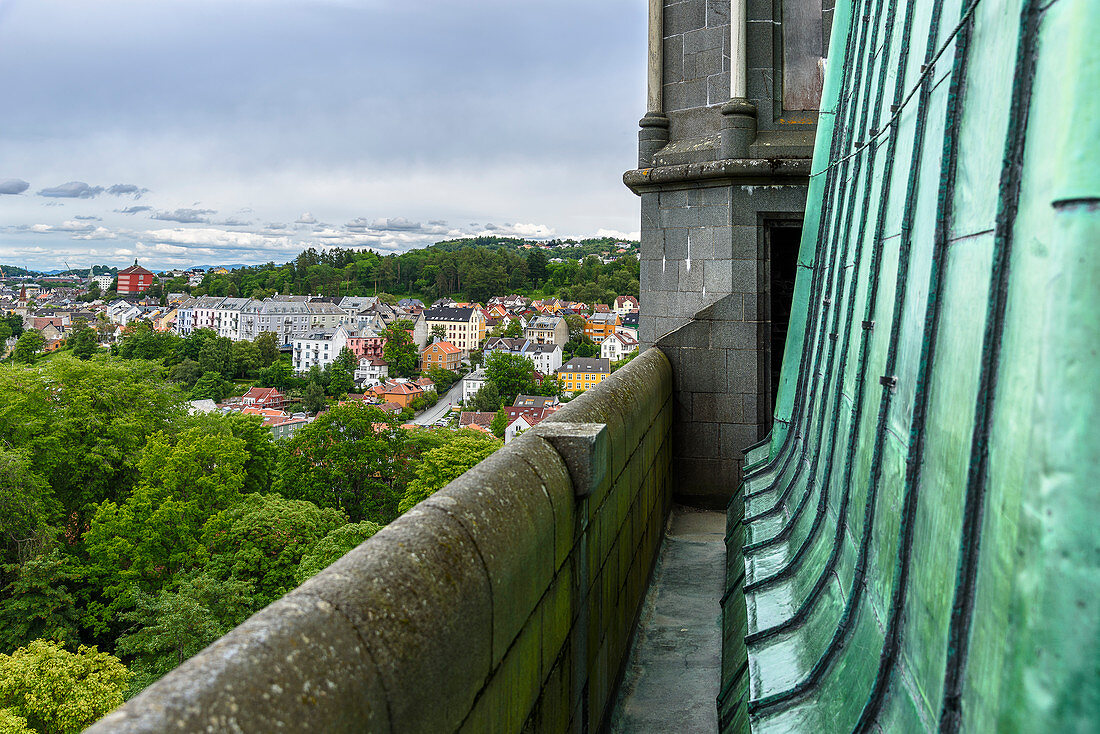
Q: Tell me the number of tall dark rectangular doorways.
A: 1